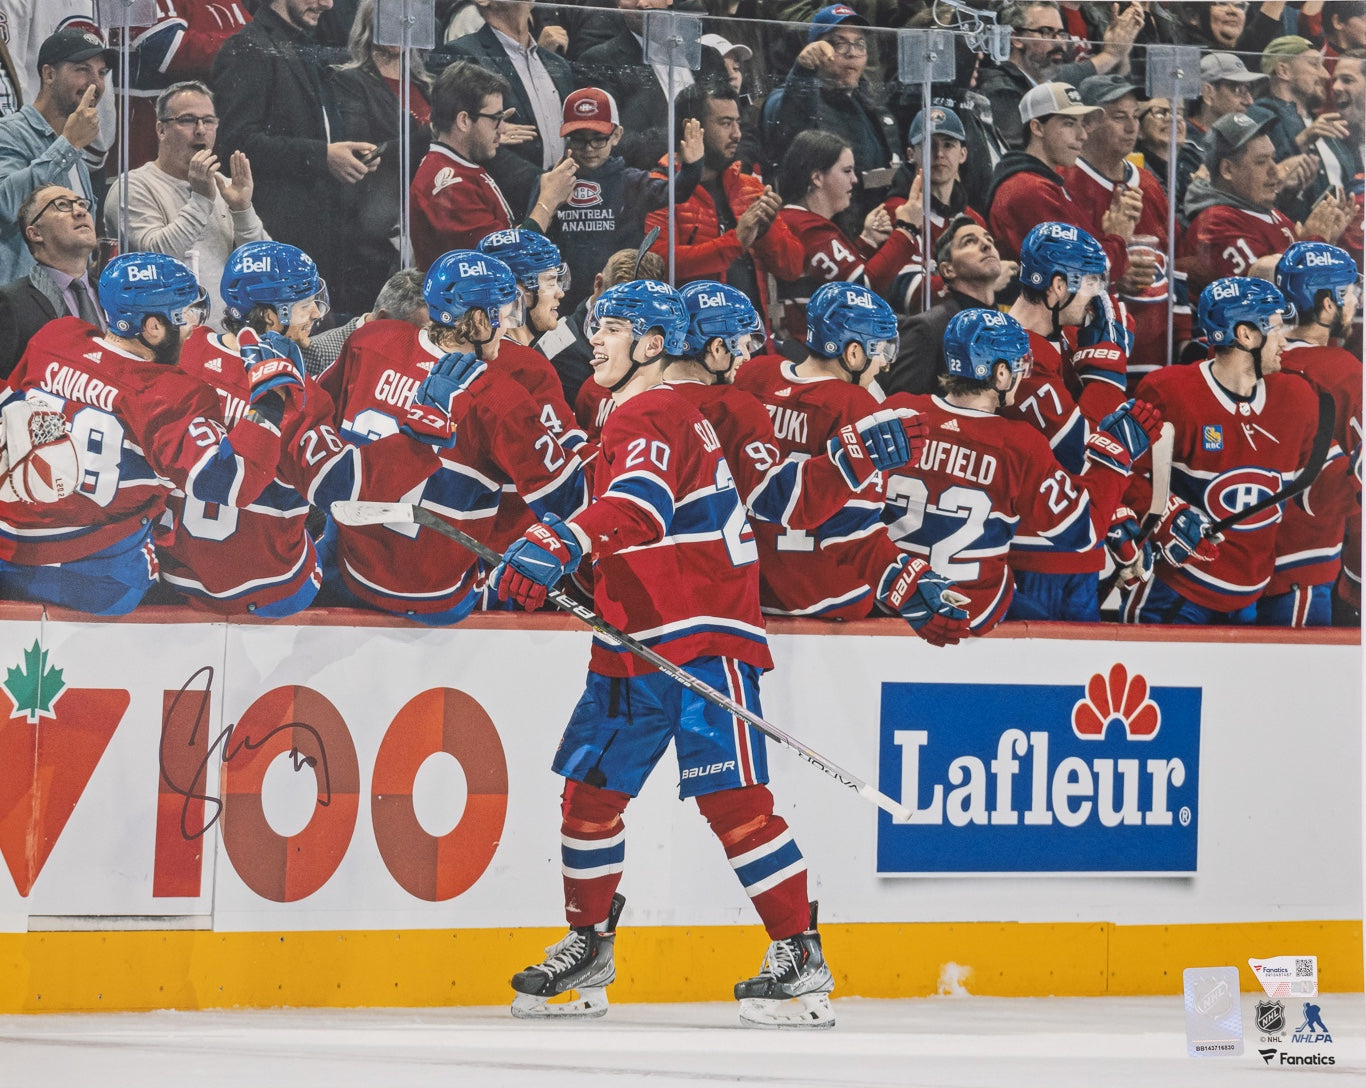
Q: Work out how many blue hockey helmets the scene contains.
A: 11